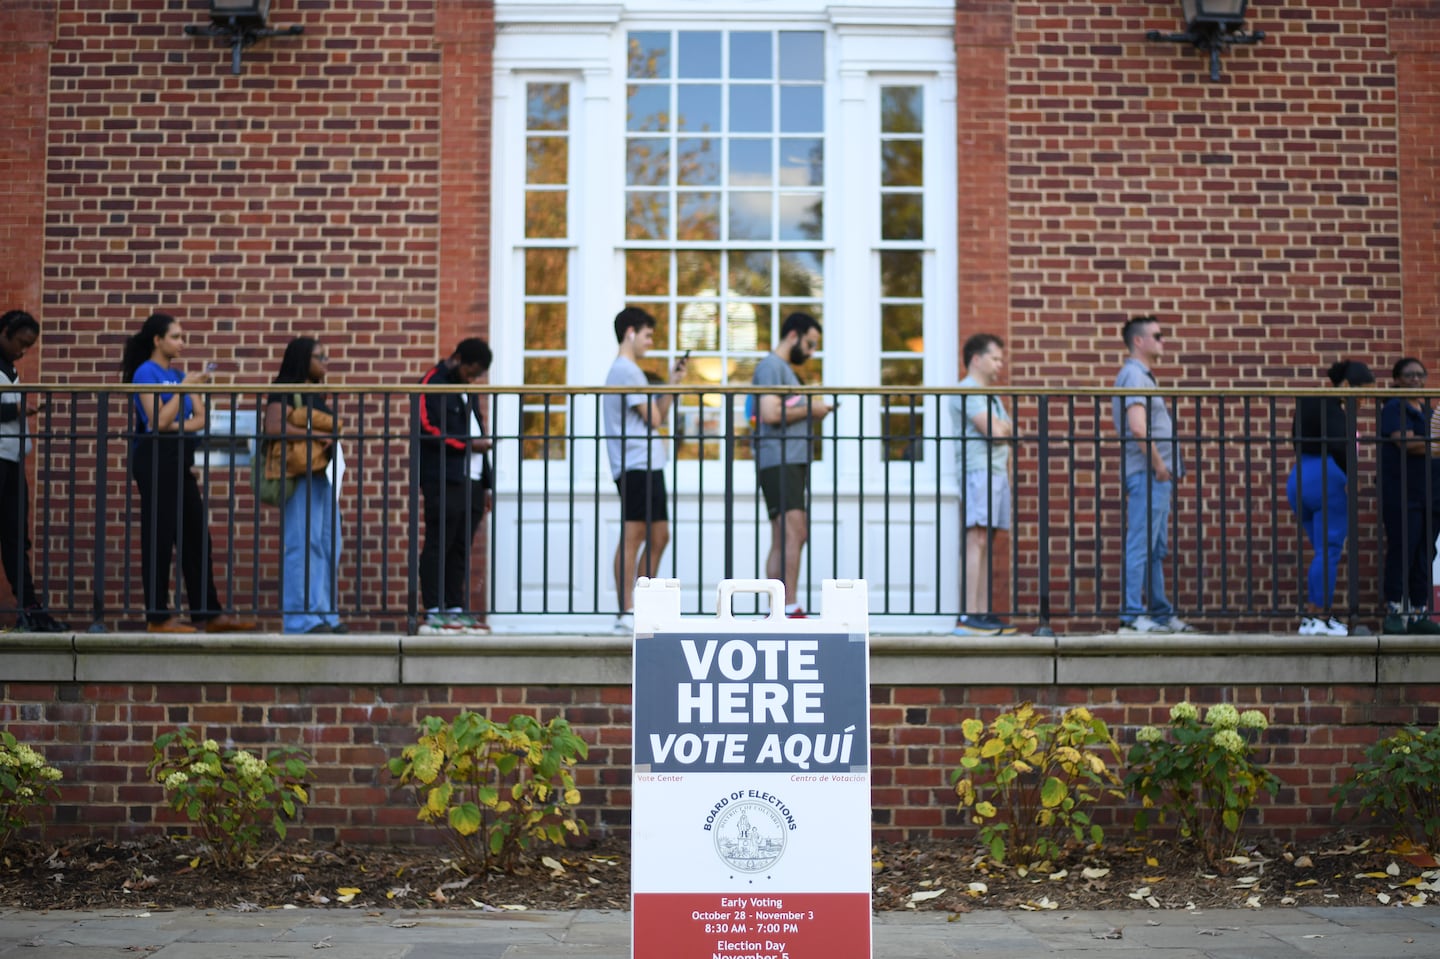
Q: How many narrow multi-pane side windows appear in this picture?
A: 2